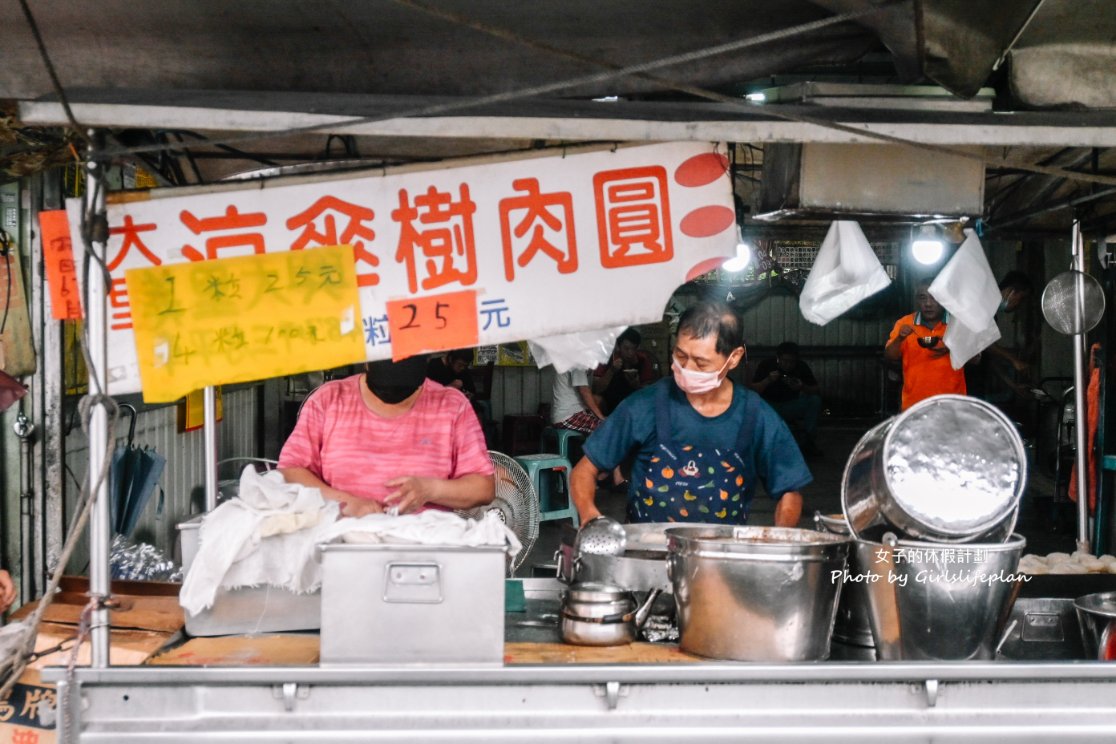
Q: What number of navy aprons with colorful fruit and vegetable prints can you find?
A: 1